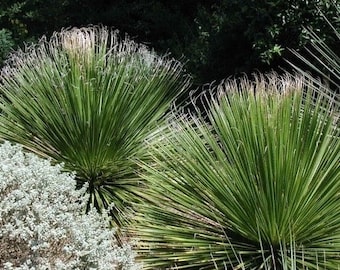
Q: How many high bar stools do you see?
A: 0